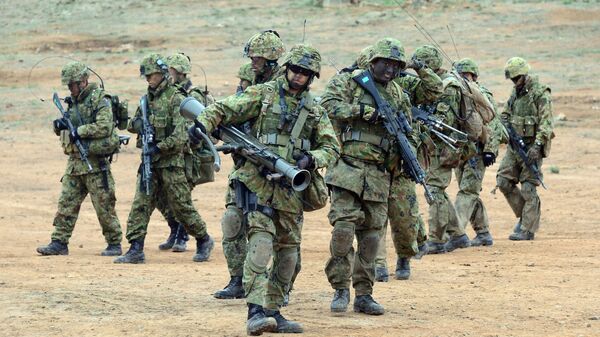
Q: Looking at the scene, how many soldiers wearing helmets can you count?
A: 11